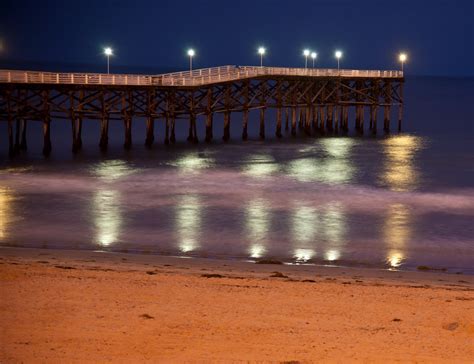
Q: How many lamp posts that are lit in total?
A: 7